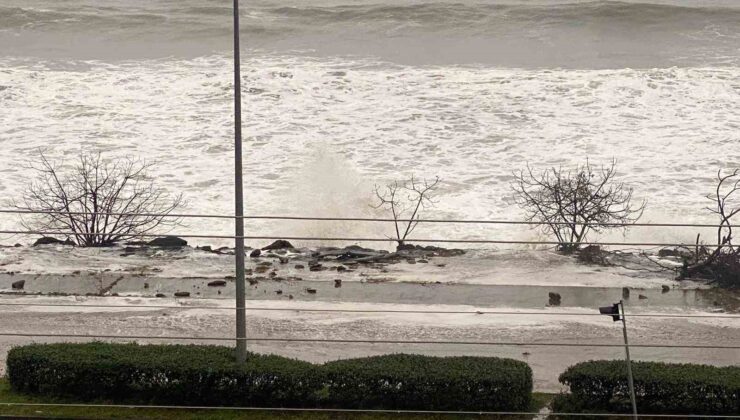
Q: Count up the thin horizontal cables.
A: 5